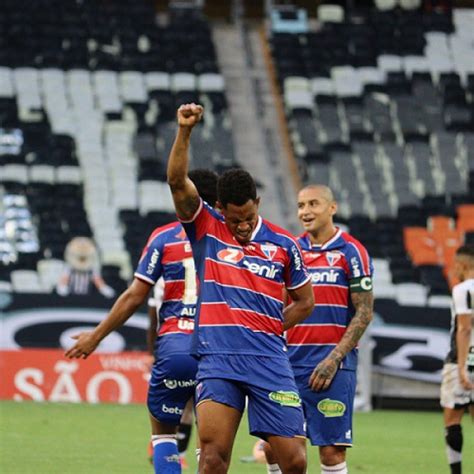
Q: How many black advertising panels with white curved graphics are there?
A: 2